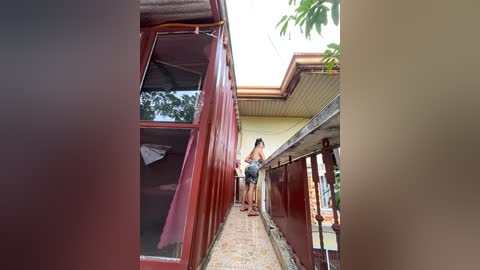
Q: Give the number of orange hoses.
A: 1